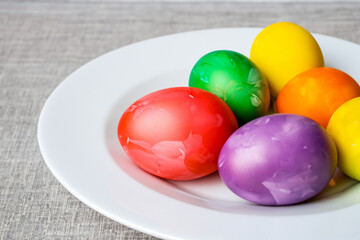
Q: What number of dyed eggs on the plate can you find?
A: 6